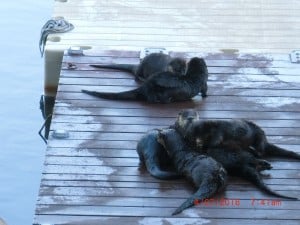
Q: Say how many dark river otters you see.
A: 6